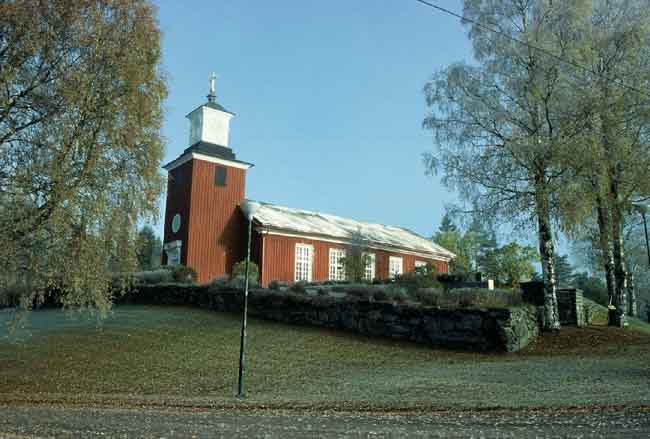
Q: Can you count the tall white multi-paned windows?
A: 5